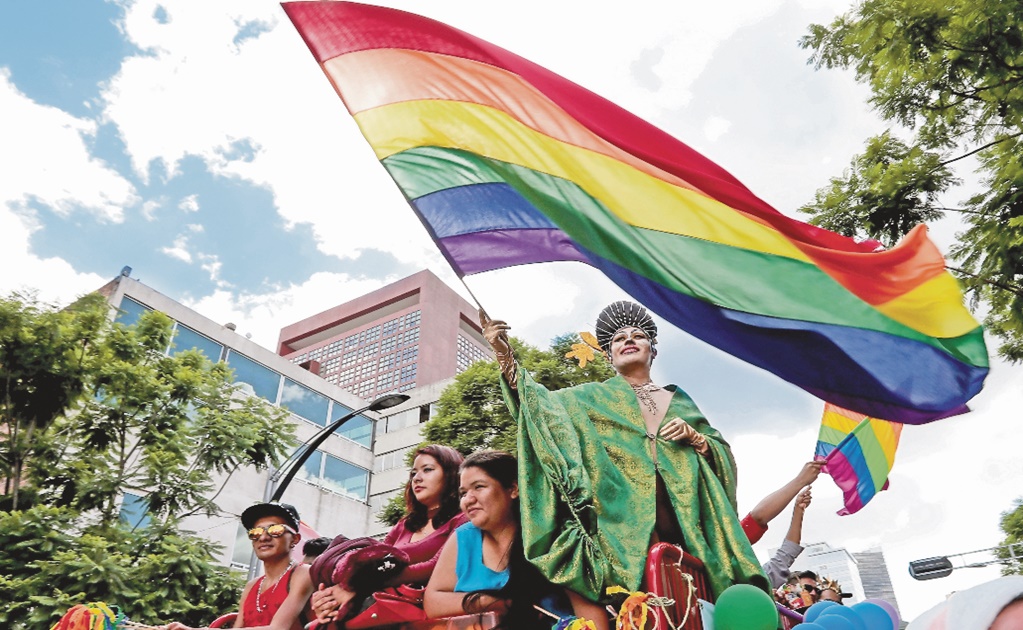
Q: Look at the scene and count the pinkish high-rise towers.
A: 1